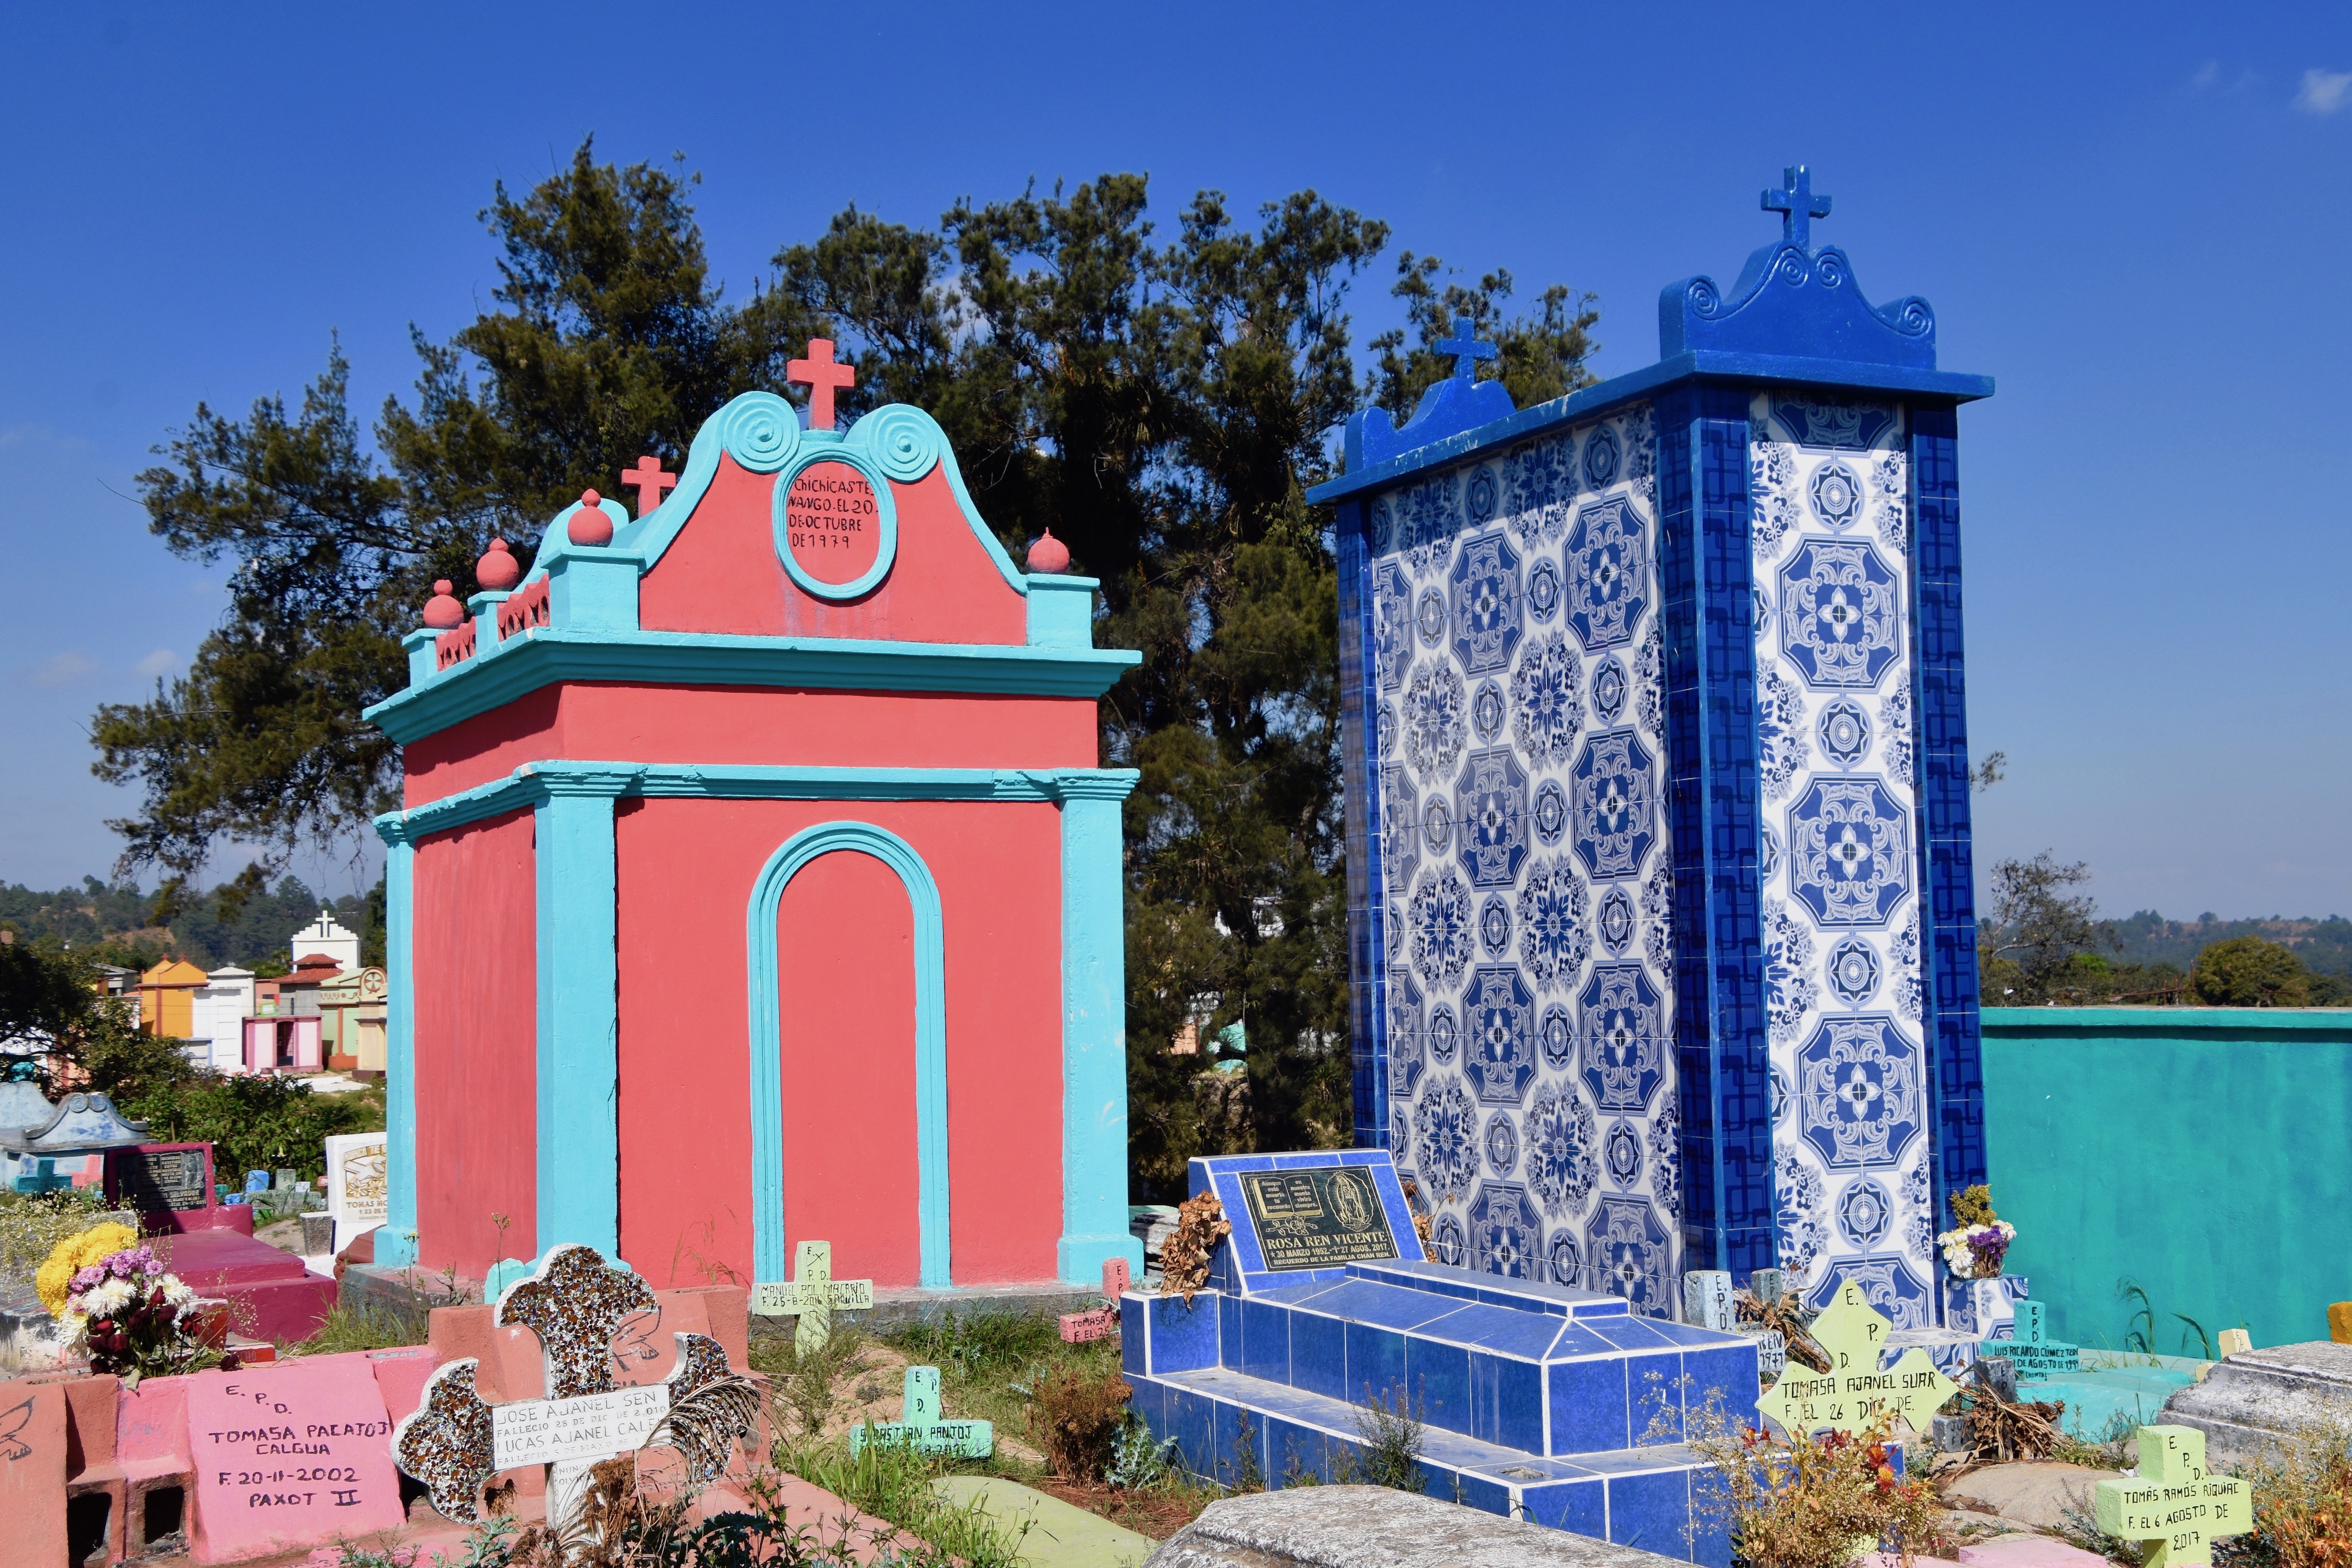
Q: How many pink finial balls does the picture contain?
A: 4